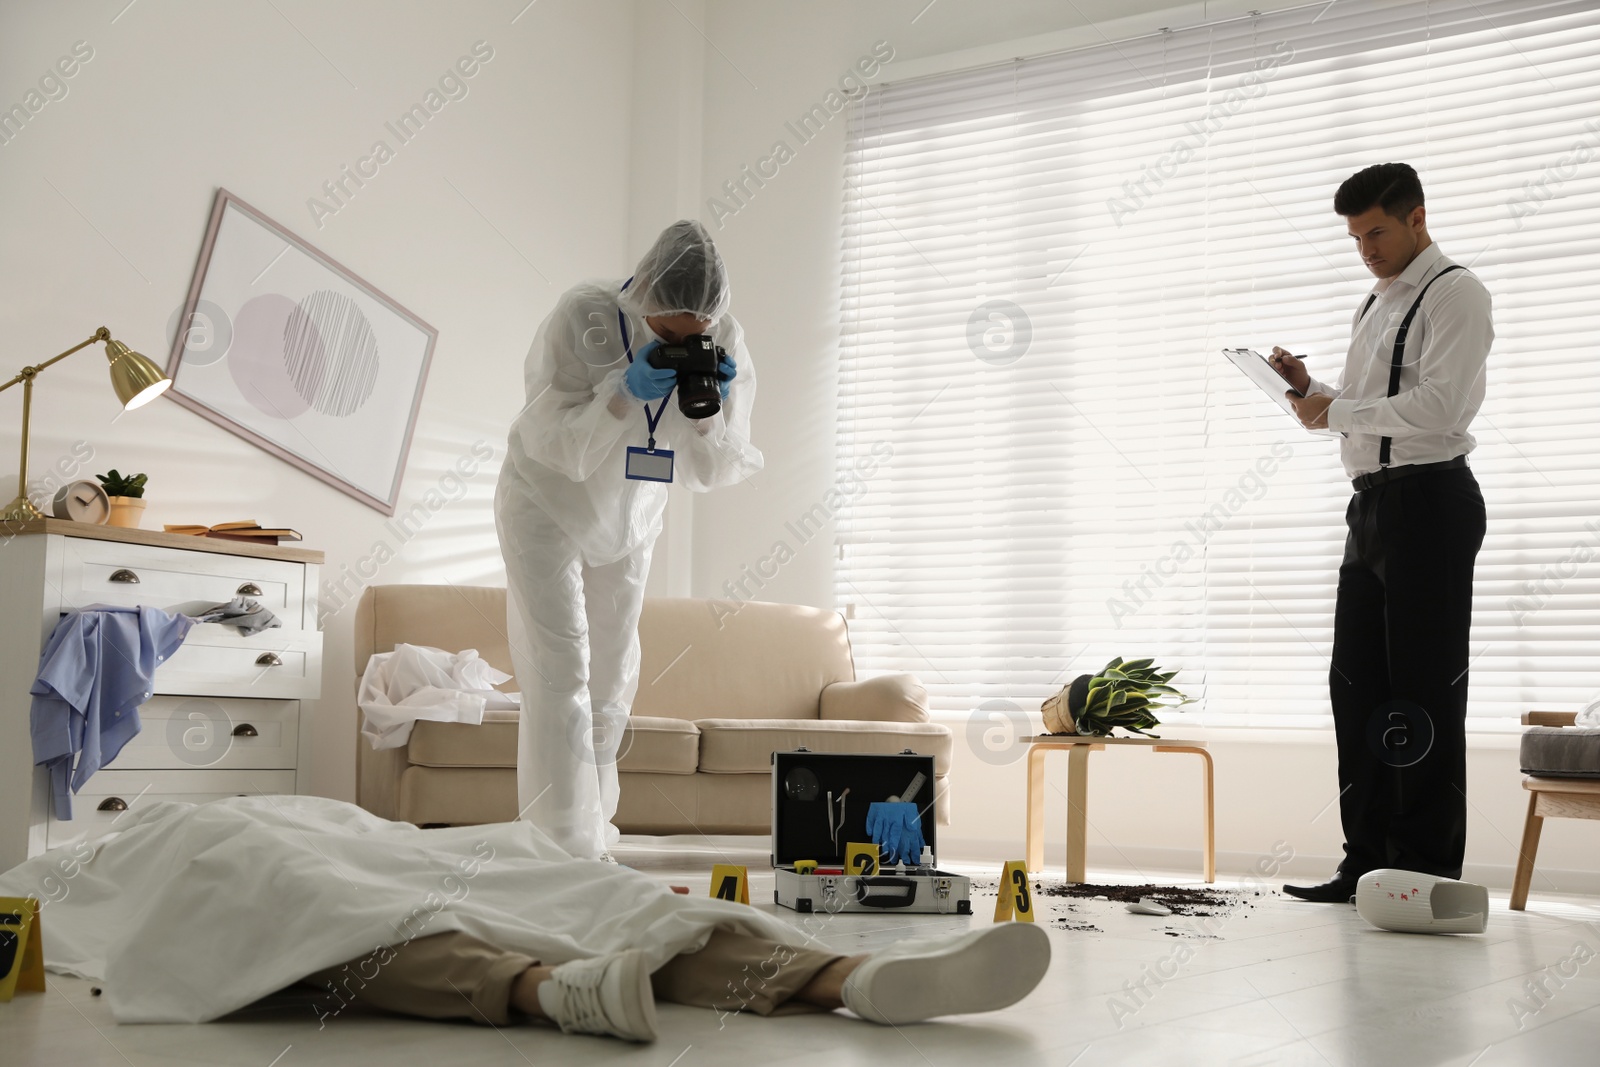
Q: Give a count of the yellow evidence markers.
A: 4